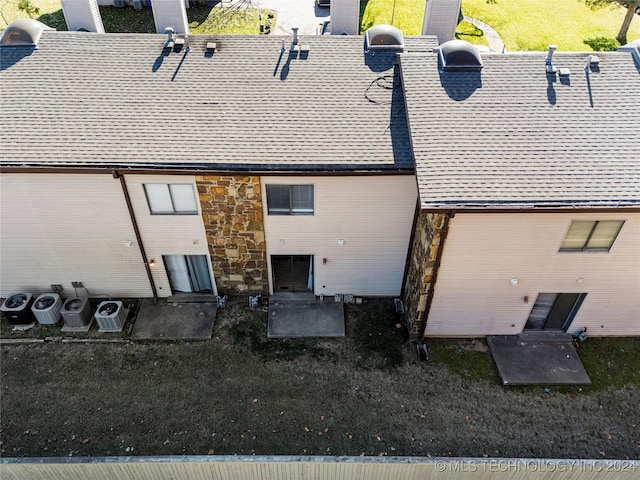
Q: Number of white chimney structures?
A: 4